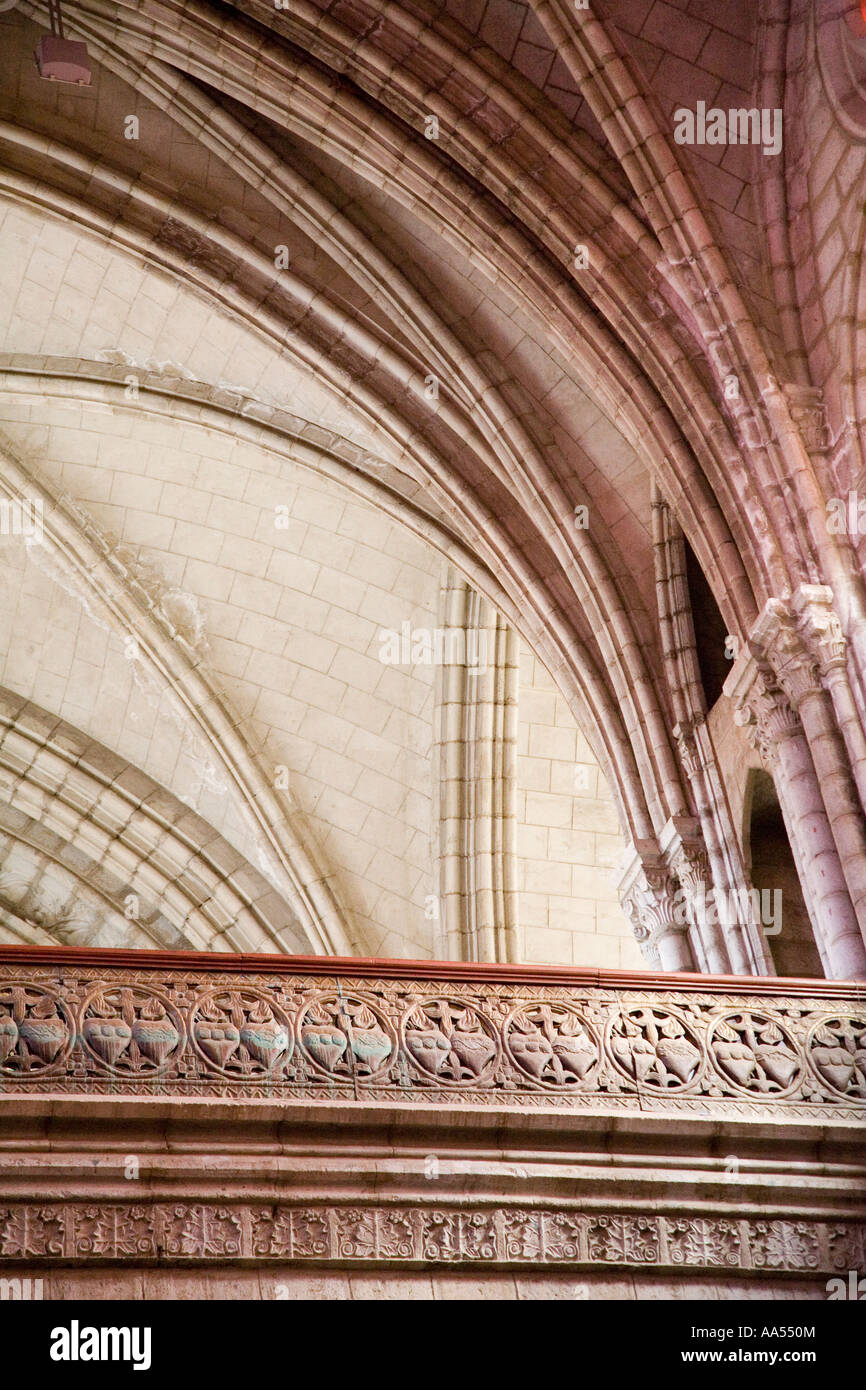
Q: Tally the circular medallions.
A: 9